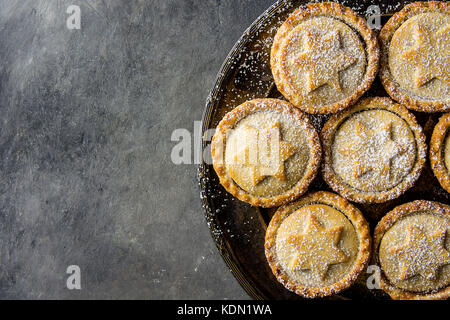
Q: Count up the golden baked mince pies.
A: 7